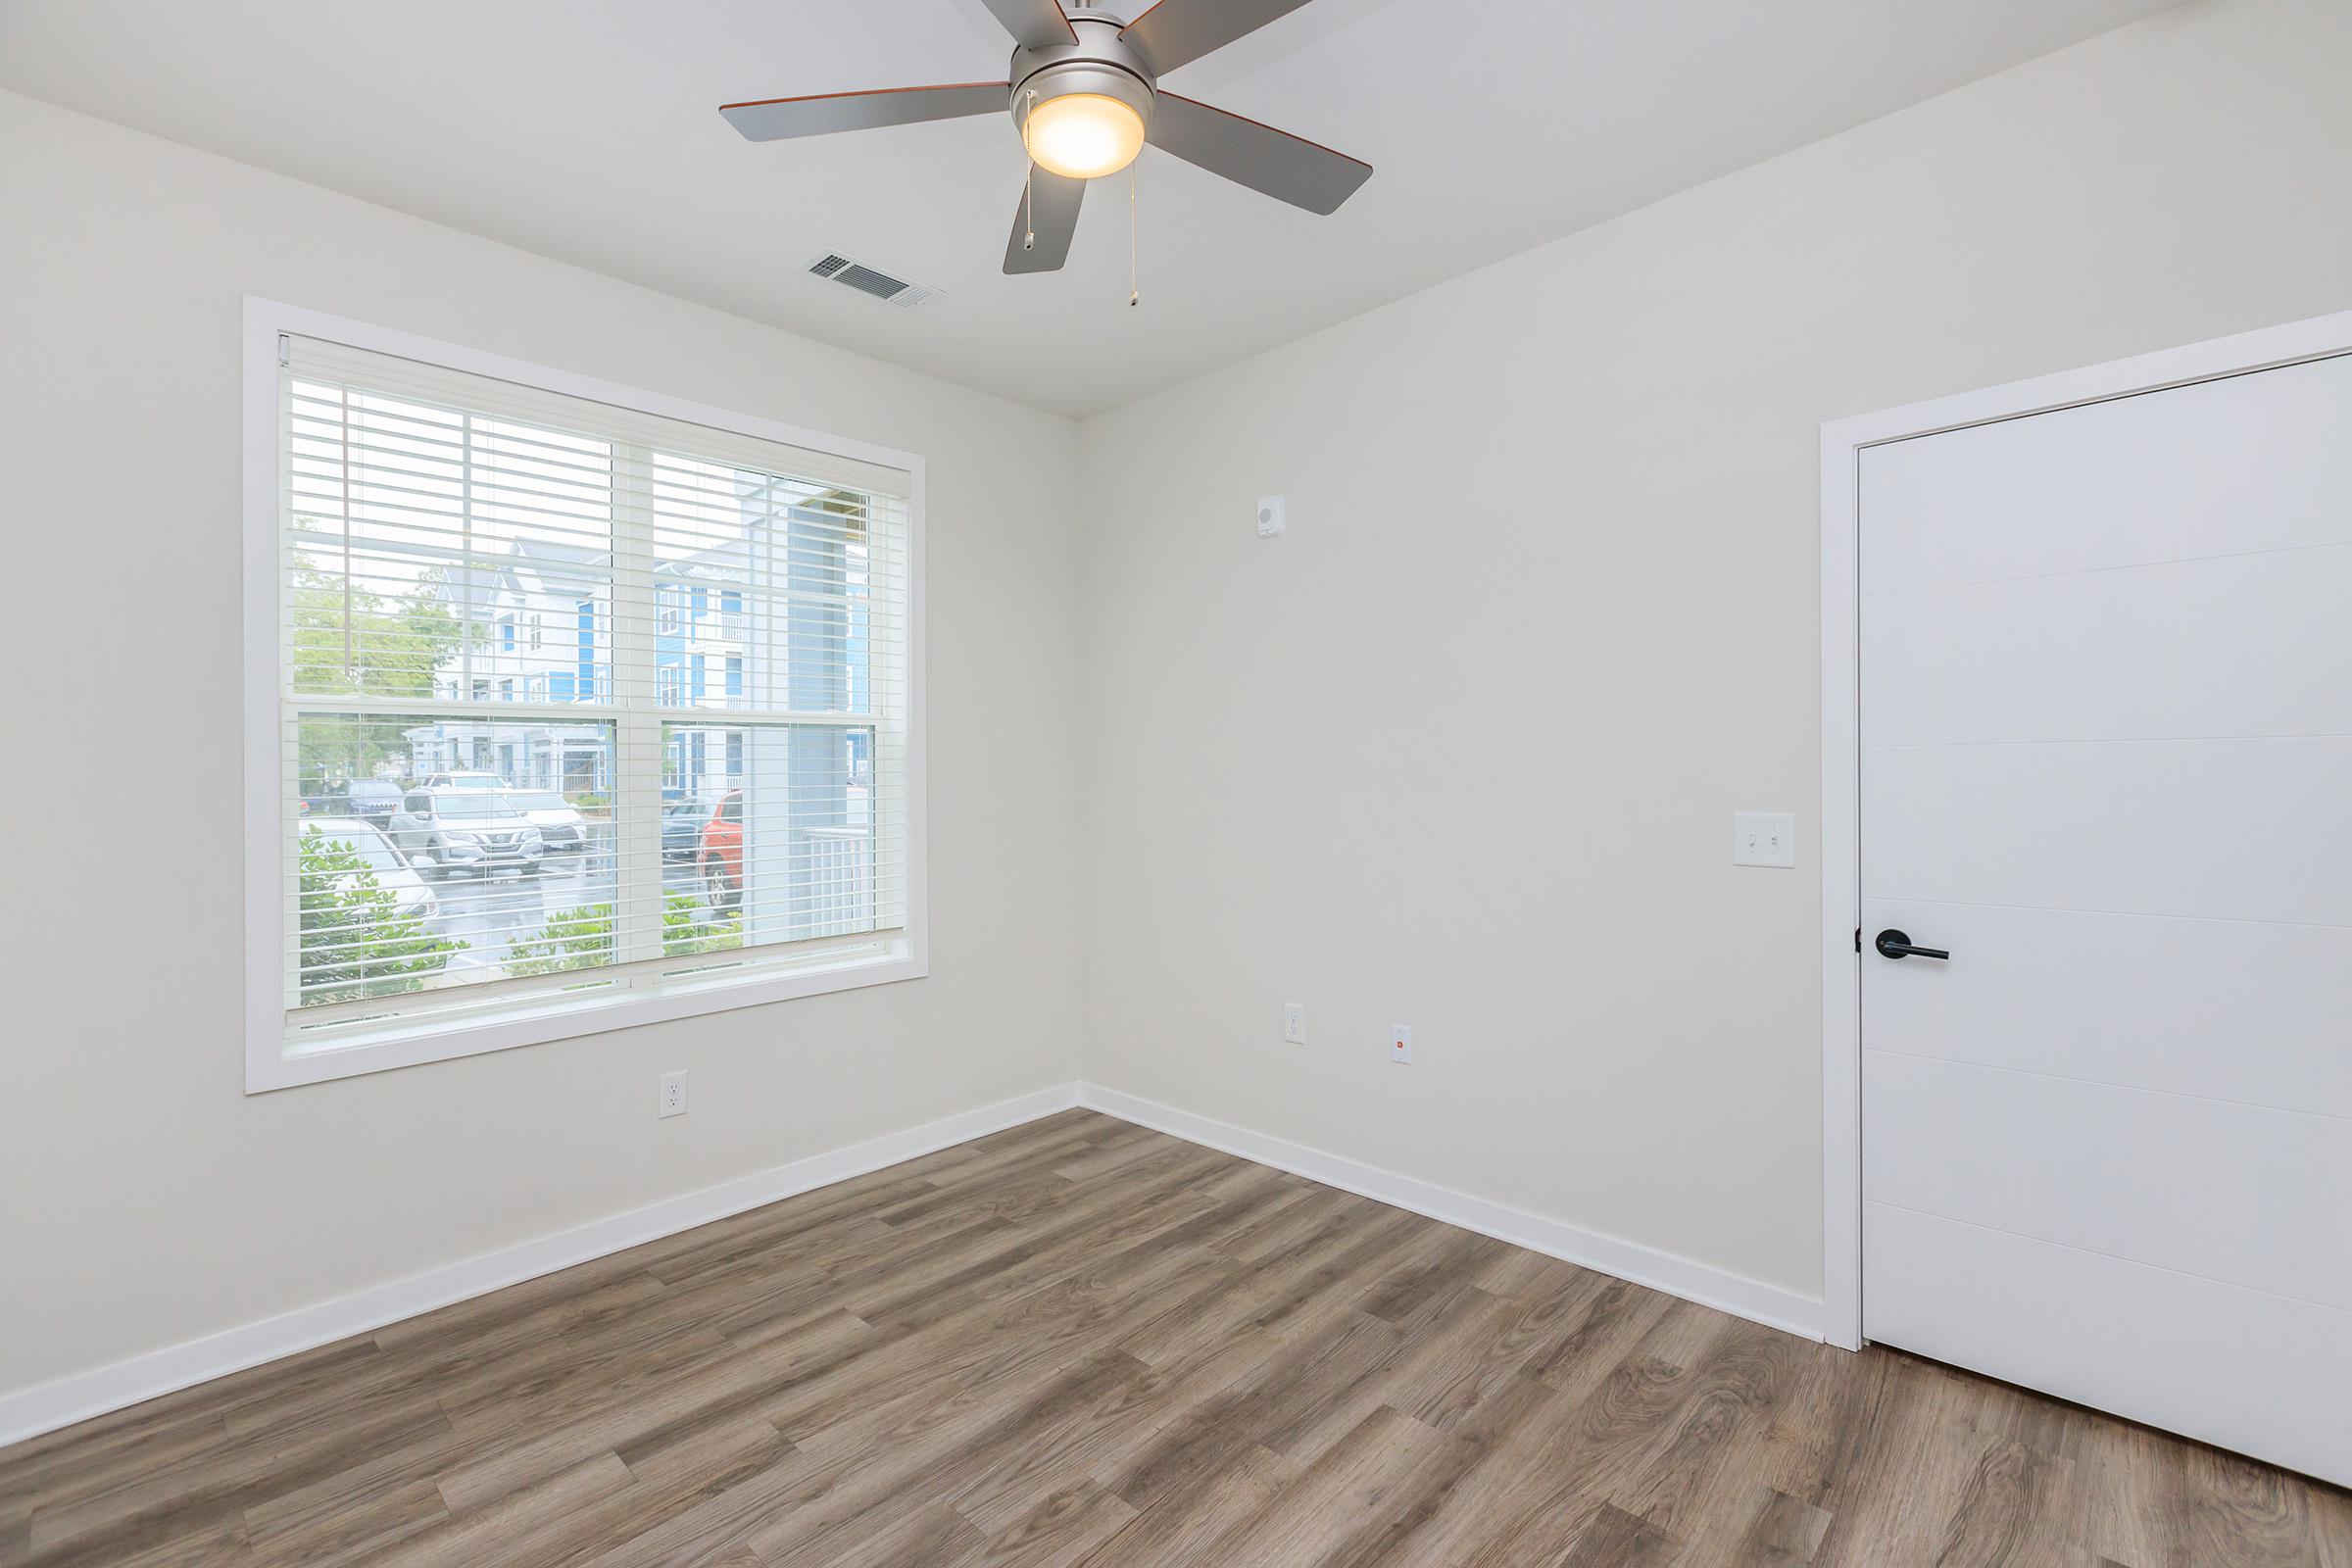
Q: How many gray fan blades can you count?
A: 5